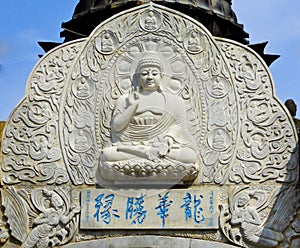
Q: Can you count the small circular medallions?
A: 7